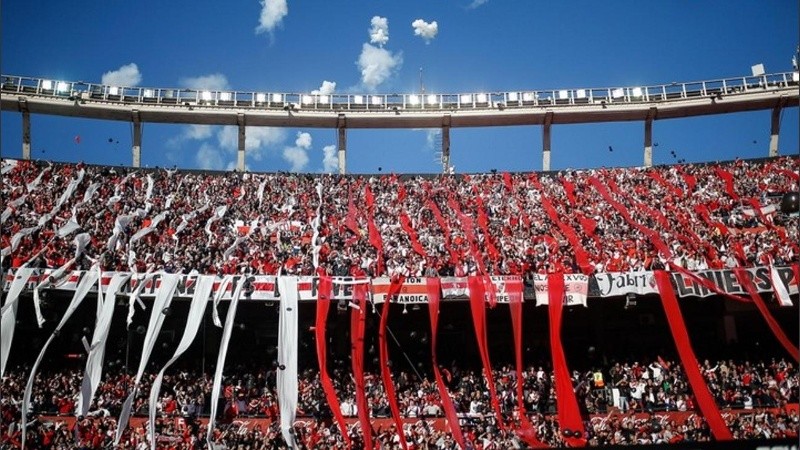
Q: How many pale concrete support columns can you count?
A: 8